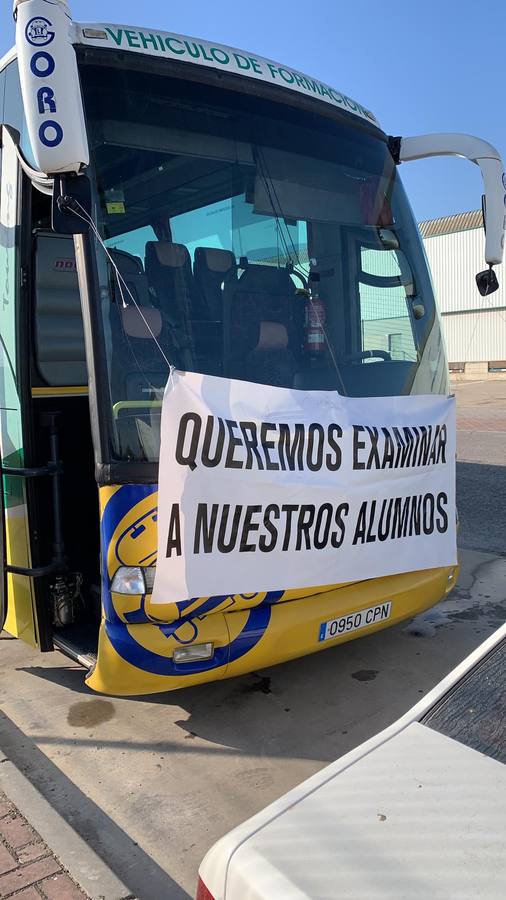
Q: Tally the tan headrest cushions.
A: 4